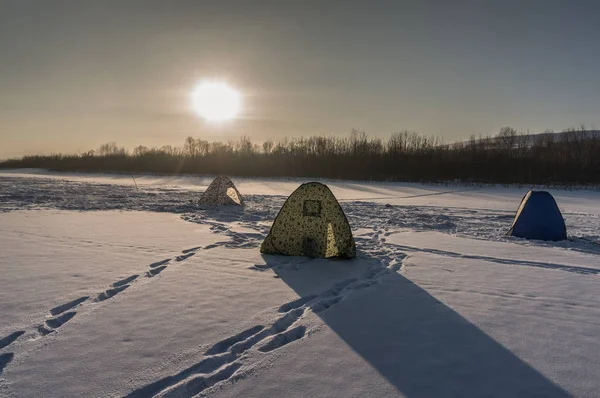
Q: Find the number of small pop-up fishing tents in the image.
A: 3